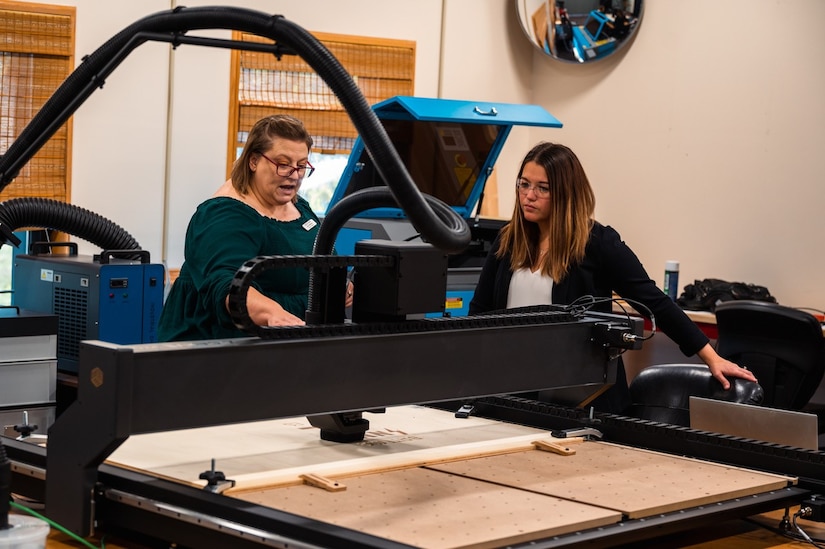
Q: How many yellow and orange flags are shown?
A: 0